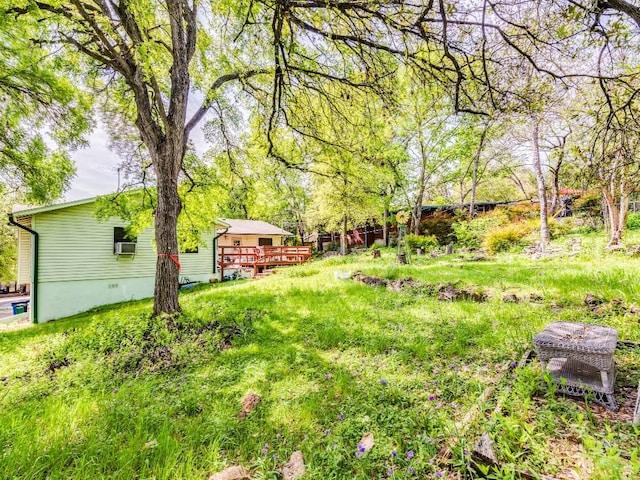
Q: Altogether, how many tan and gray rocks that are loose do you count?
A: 4